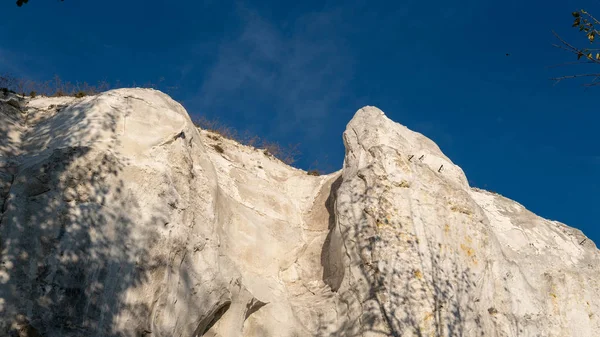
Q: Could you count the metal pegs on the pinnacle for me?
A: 3